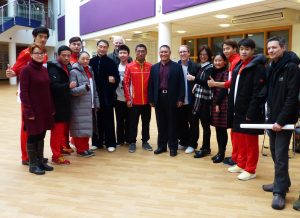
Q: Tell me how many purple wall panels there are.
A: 3